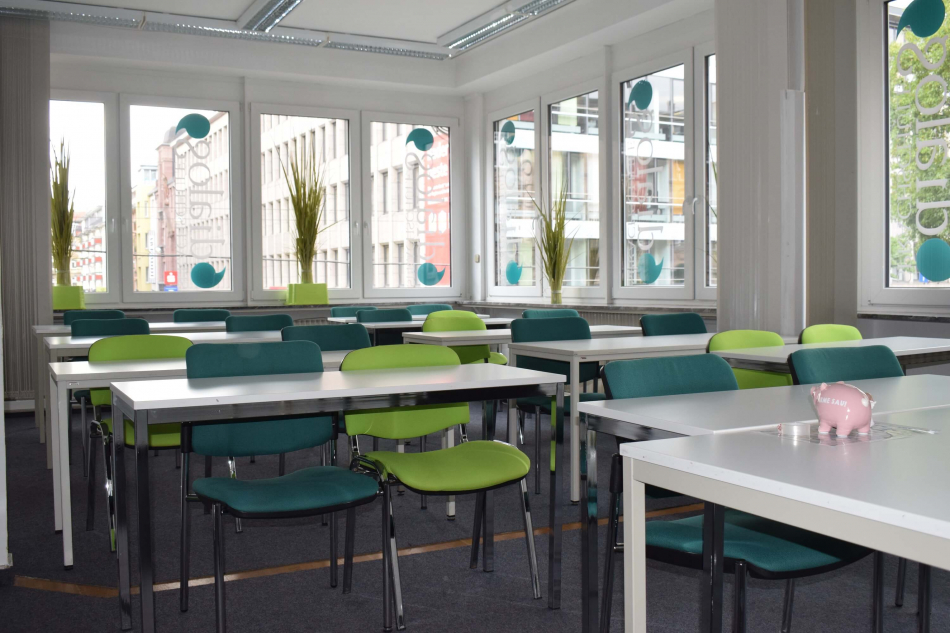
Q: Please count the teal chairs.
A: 14